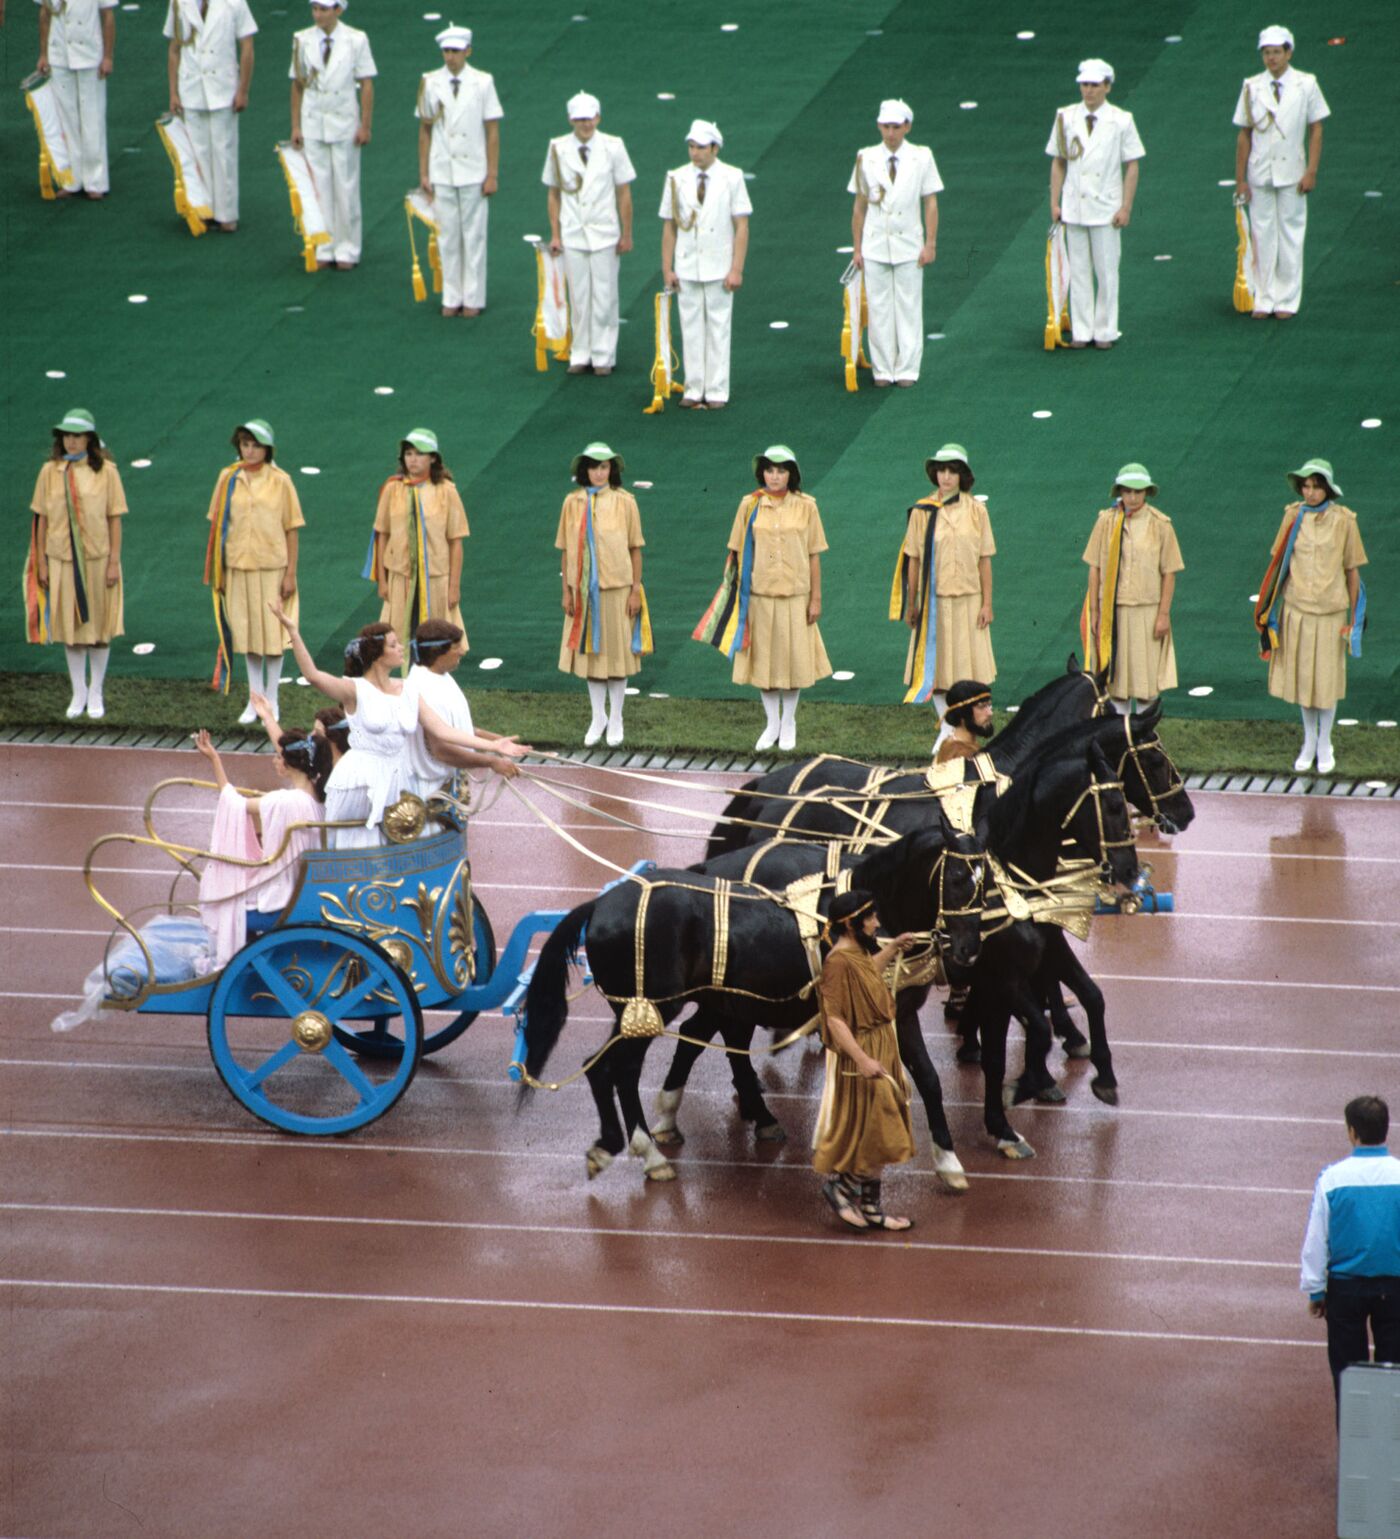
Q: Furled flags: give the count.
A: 9